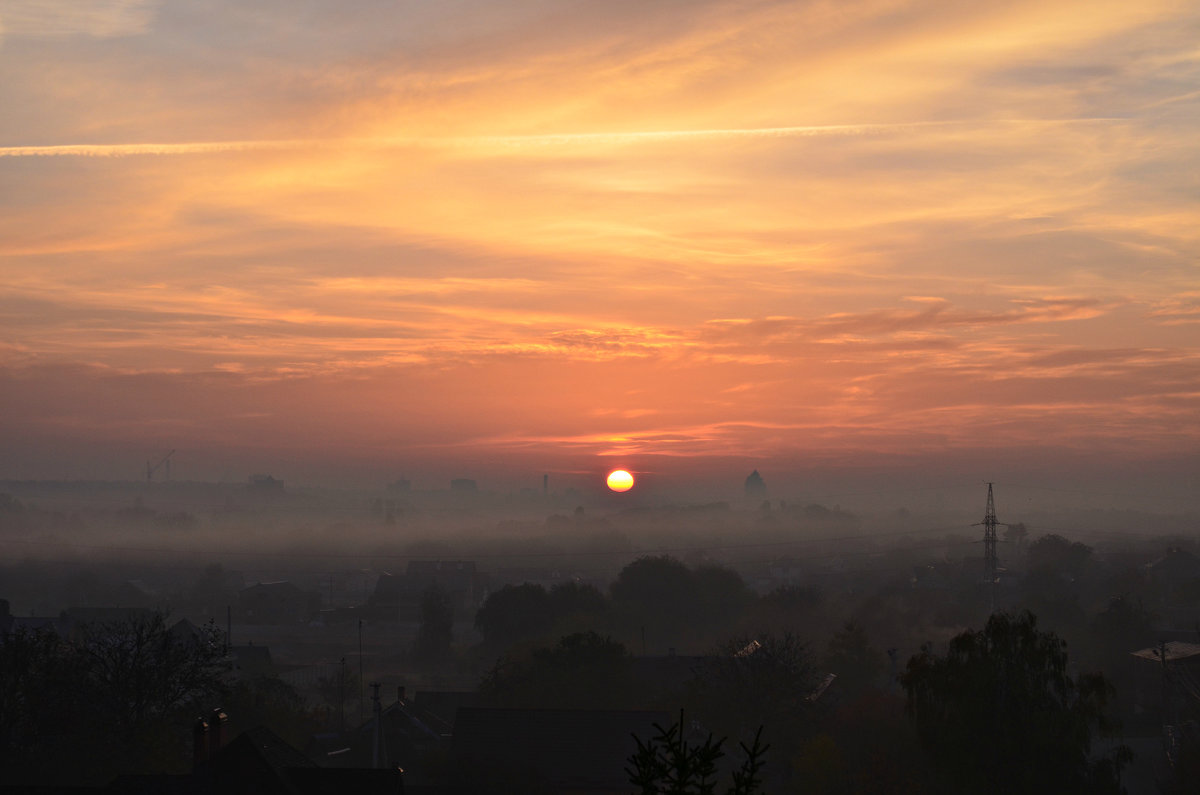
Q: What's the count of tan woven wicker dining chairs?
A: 0